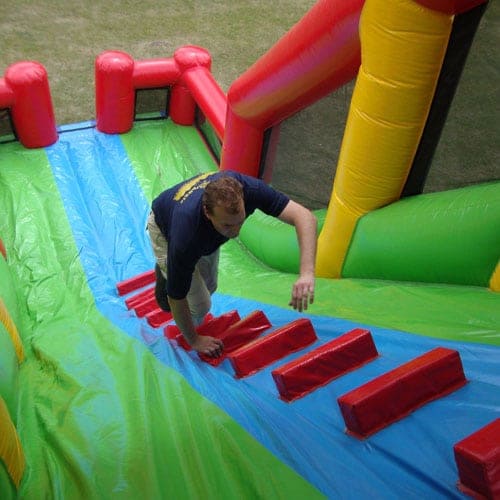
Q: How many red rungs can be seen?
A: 11